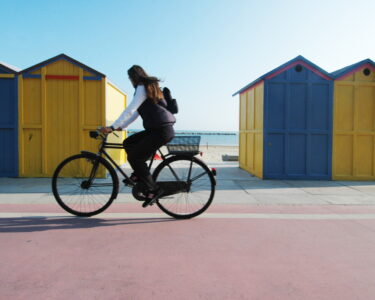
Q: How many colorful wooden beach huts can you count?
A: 4